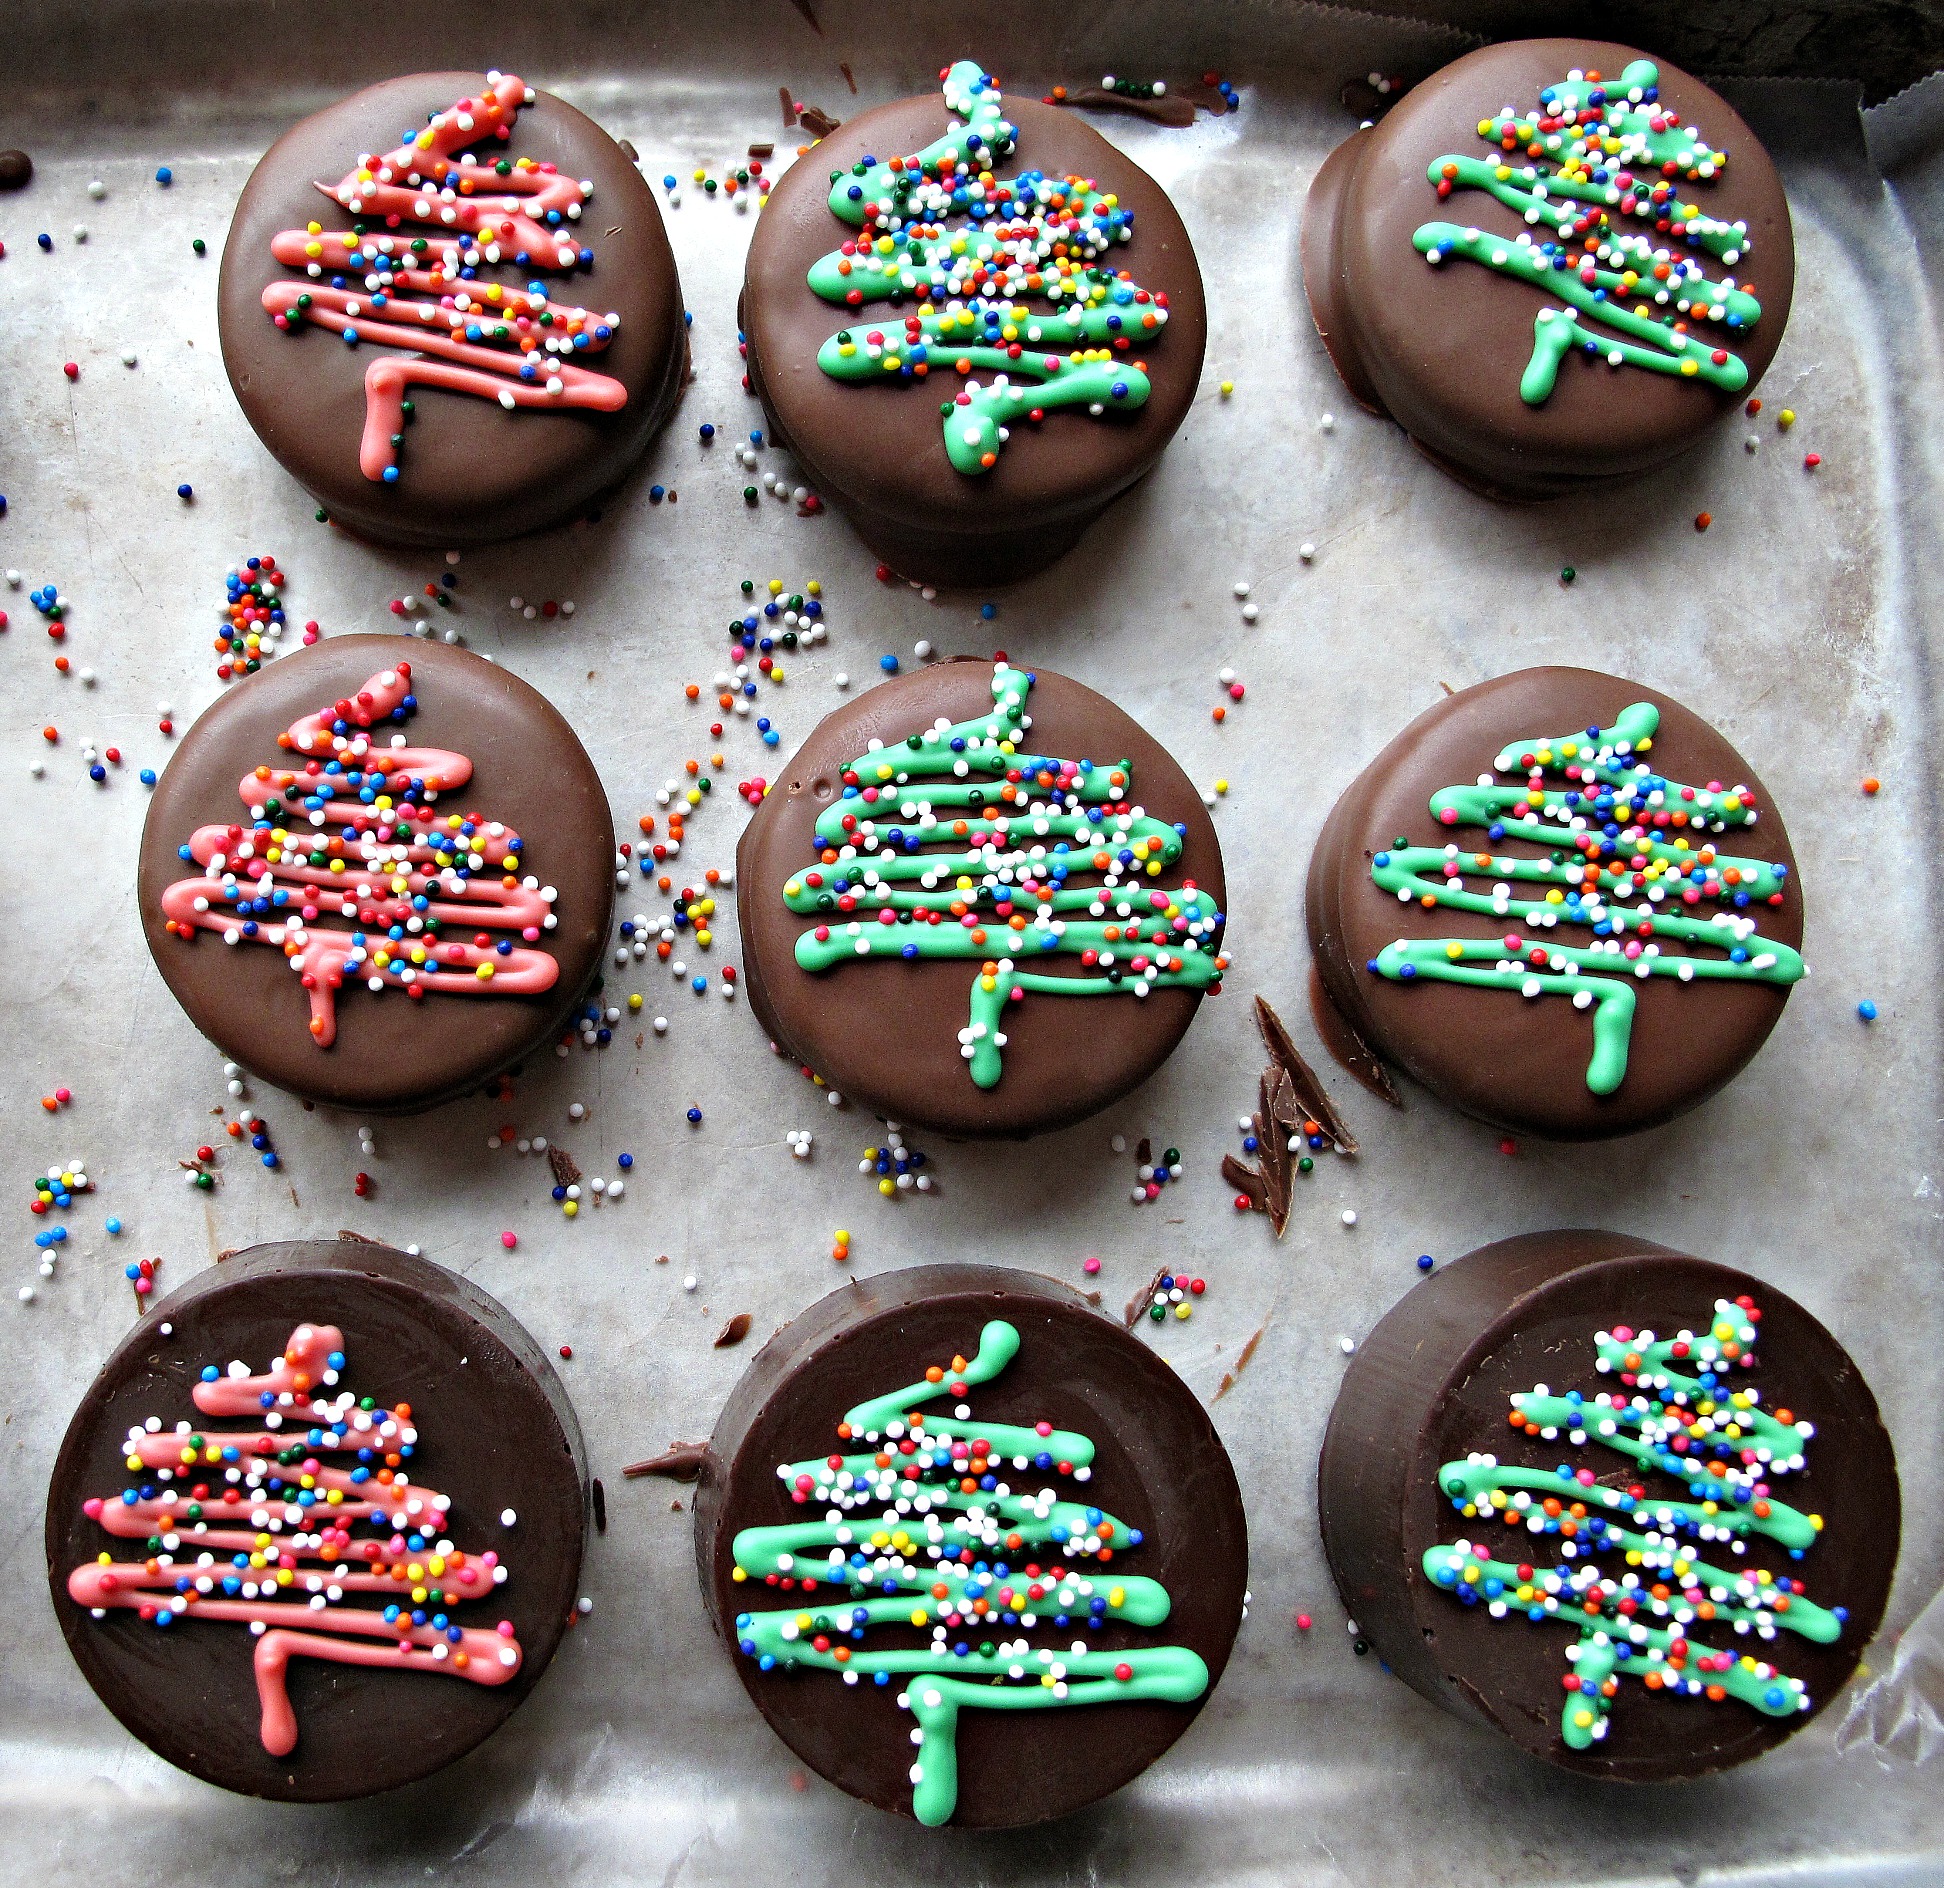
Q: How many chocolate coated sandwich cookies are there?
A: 9